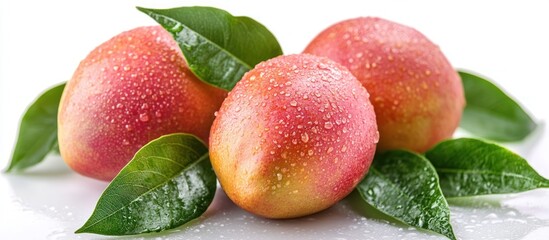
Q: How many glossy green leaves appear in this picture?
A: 6